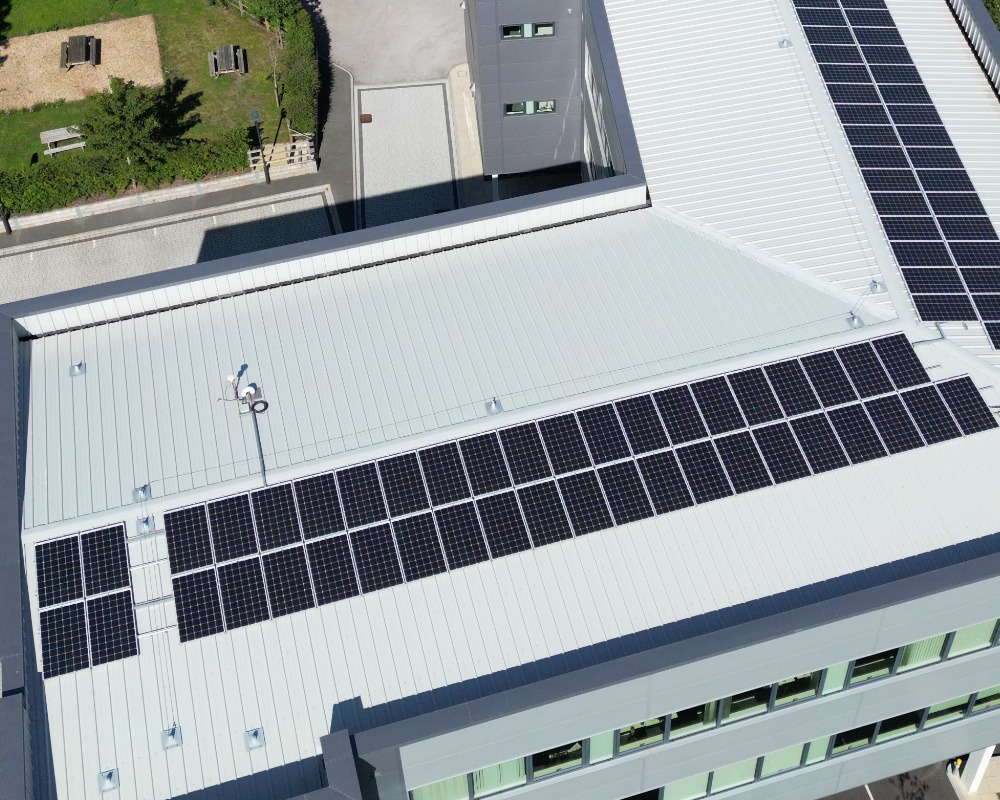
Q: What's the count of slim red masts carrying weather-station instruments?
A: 0